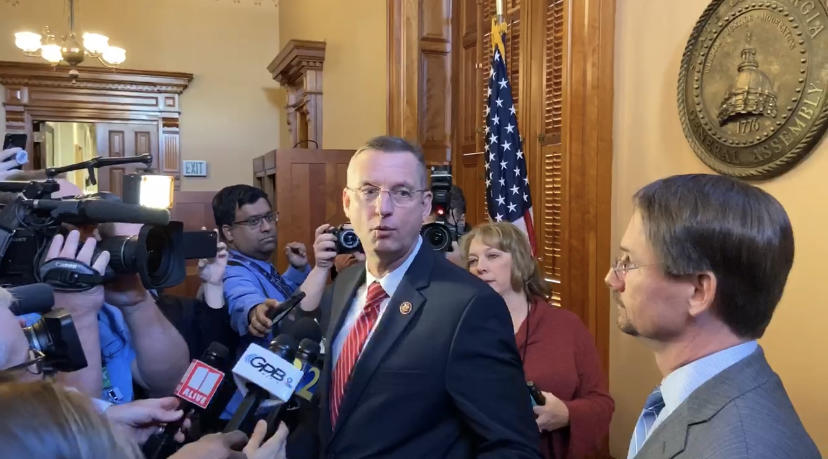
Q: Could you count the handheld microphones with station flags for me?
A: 3